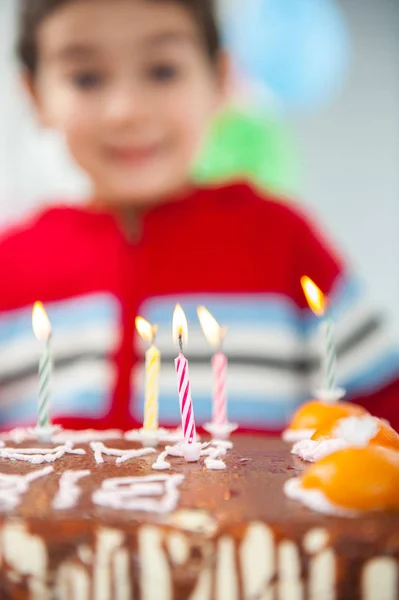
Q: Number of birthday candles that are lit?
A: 5